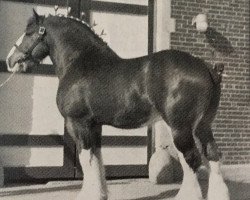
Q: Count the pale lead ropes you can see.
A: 1